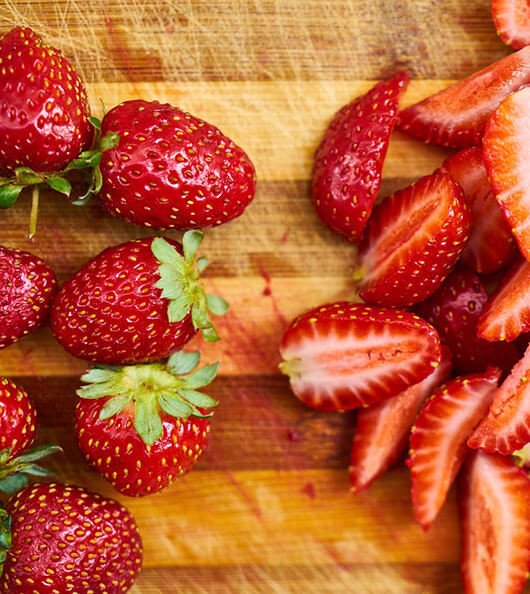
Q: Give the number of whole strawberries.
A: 7